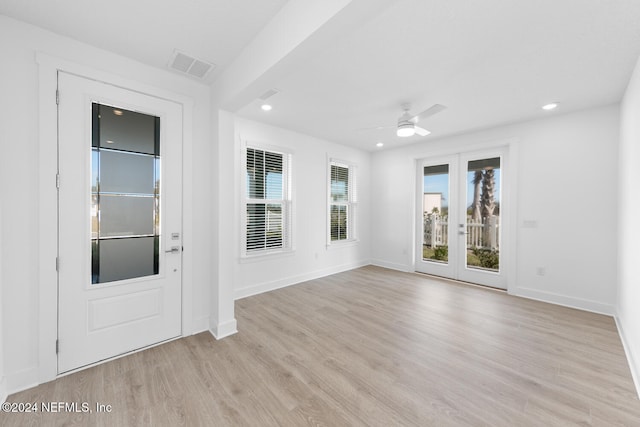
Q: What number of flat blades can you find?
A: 3